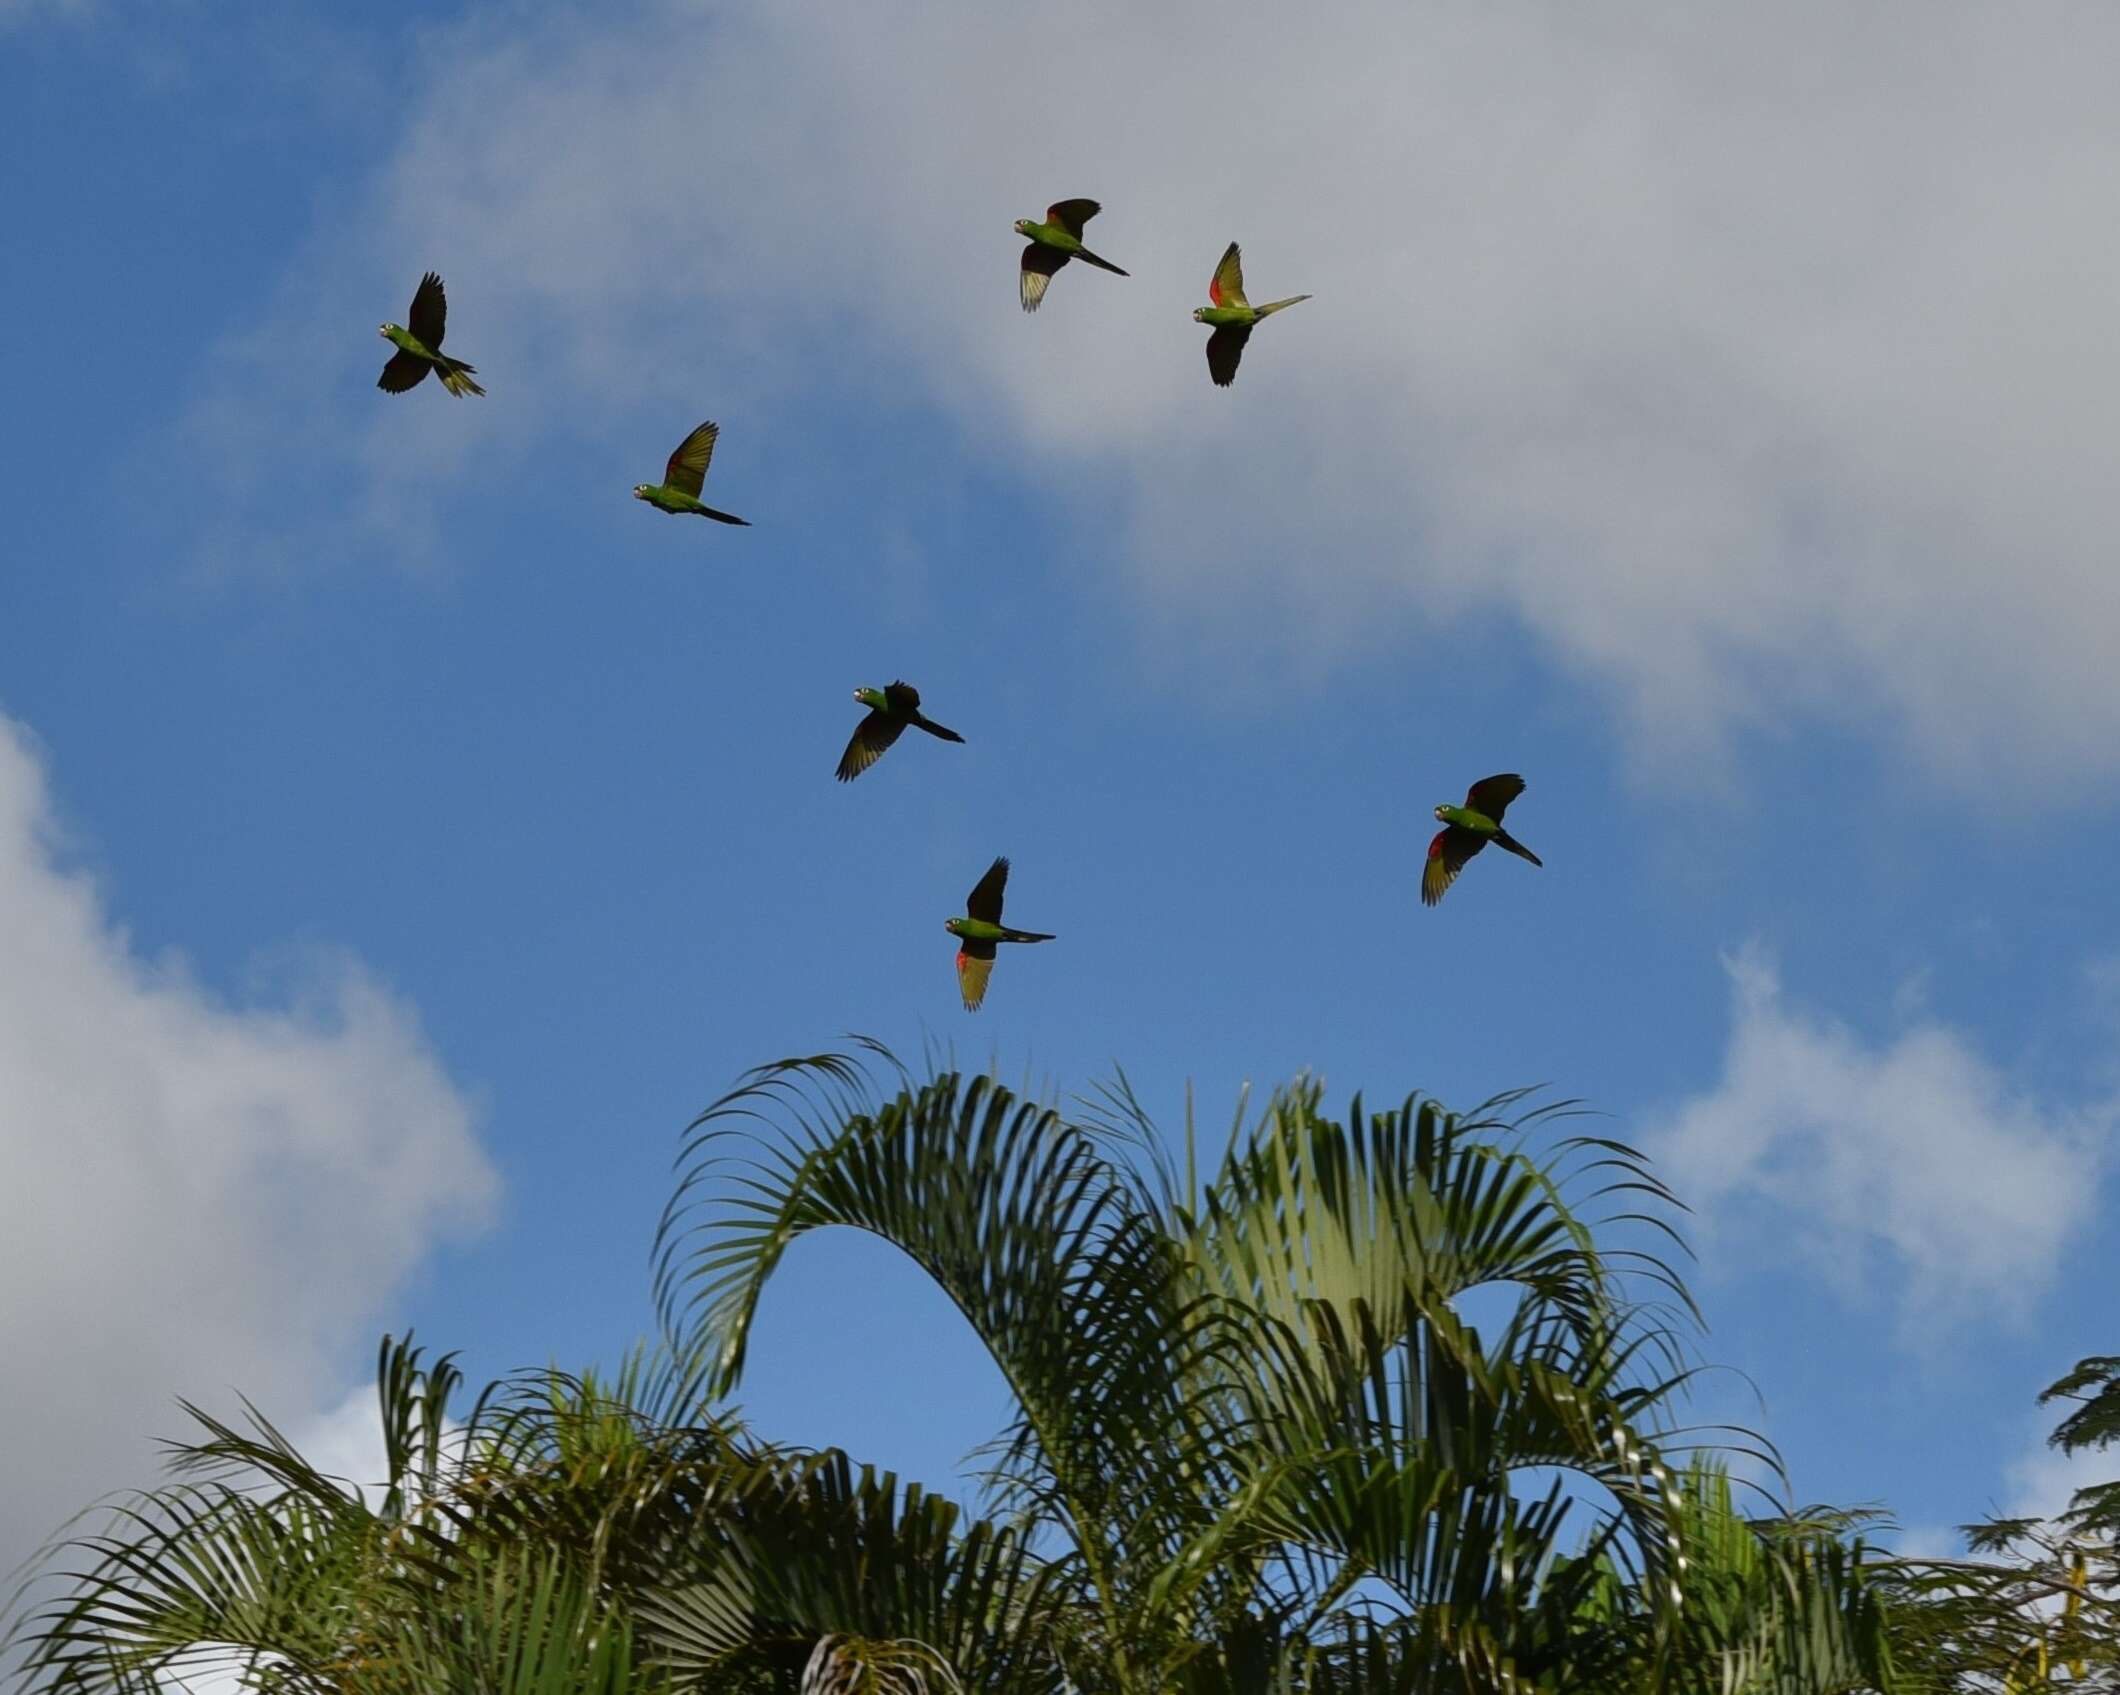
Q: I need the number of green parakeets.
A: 7